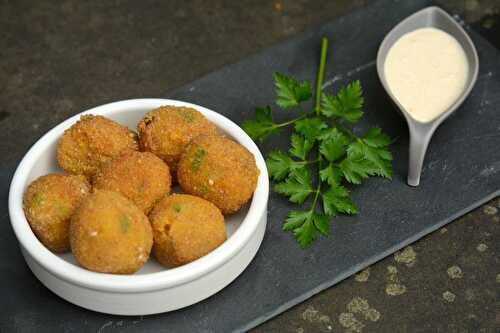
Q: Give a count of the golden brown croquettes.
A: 7